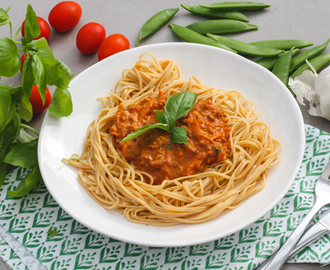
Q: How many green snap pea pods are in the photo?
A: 11